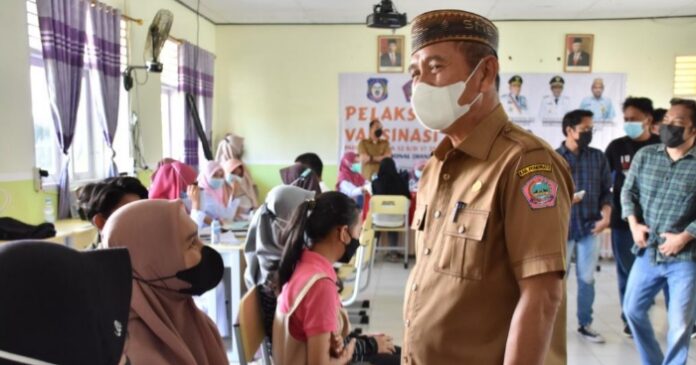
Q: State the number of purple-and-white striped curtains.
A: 4